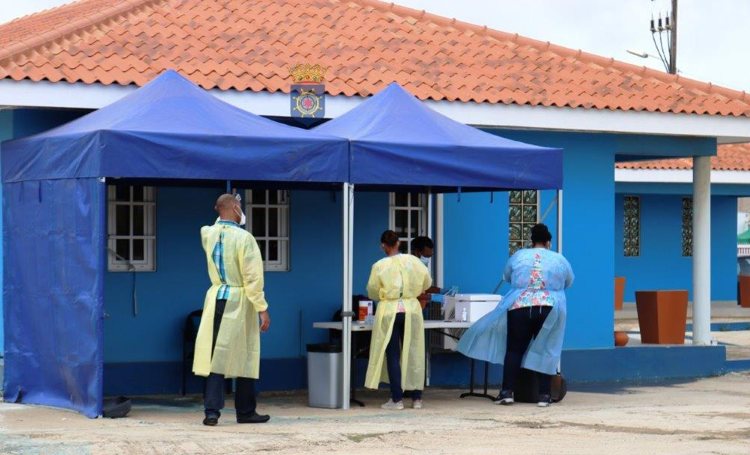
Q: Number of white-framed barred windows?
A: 3